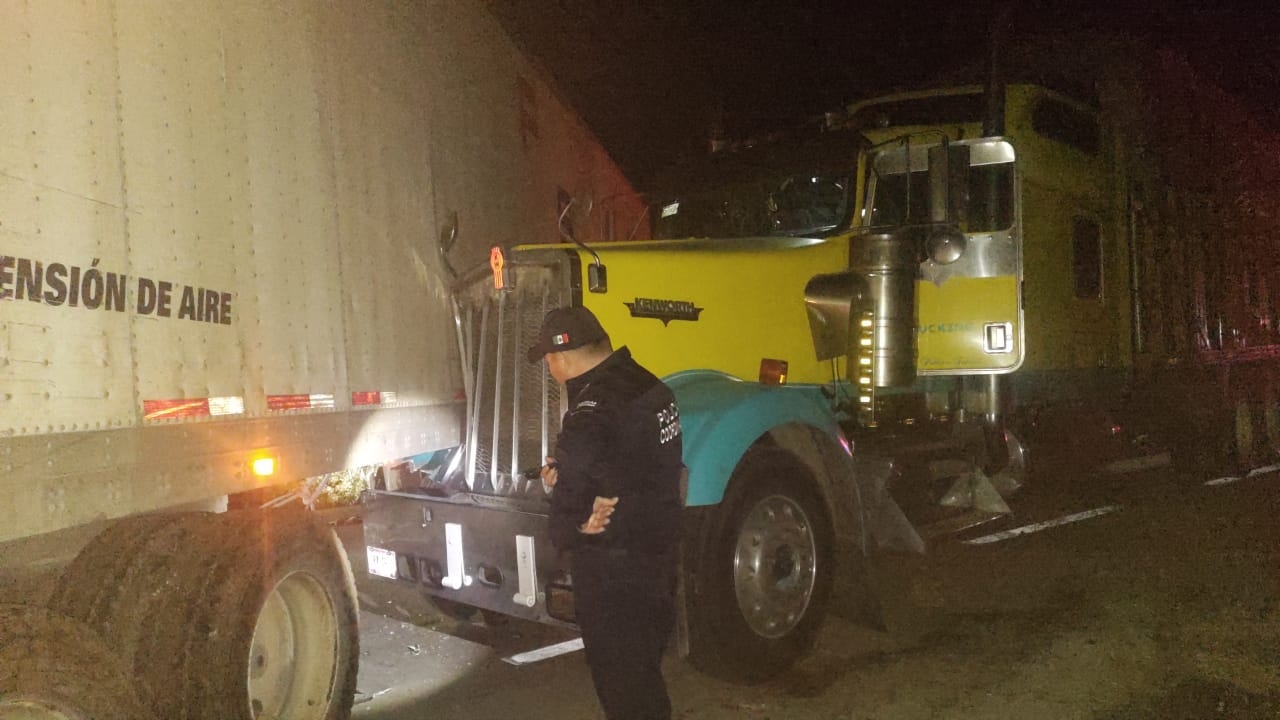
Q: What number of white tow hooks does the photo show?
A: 2